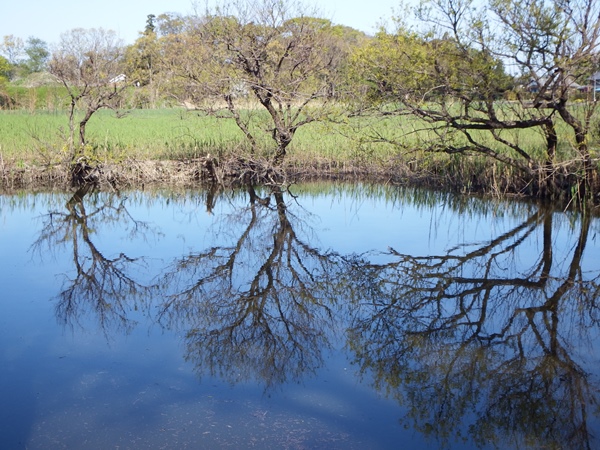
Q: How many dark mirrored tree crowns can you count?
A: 3